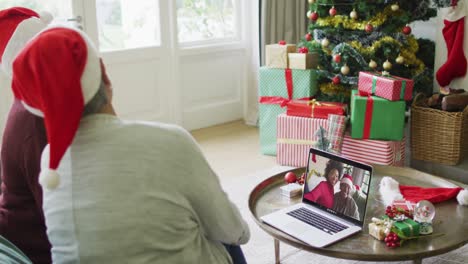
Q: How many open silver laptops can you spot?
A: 1